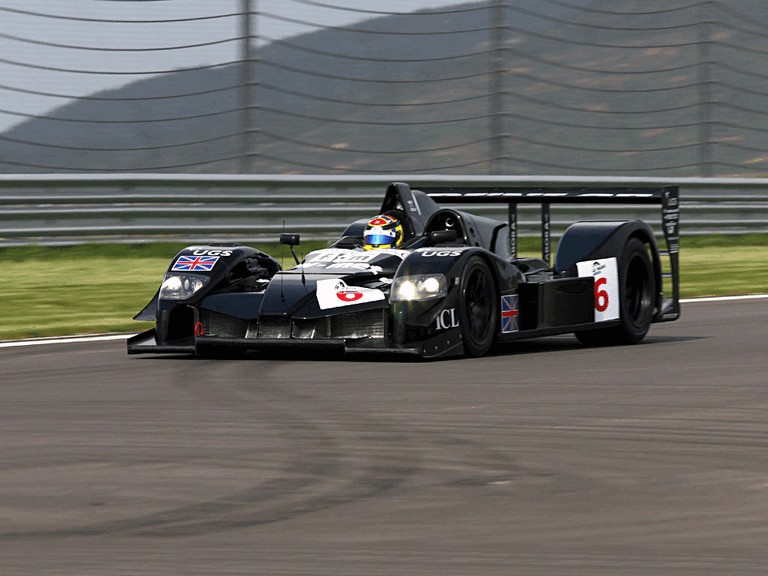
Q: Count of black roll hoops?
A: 2